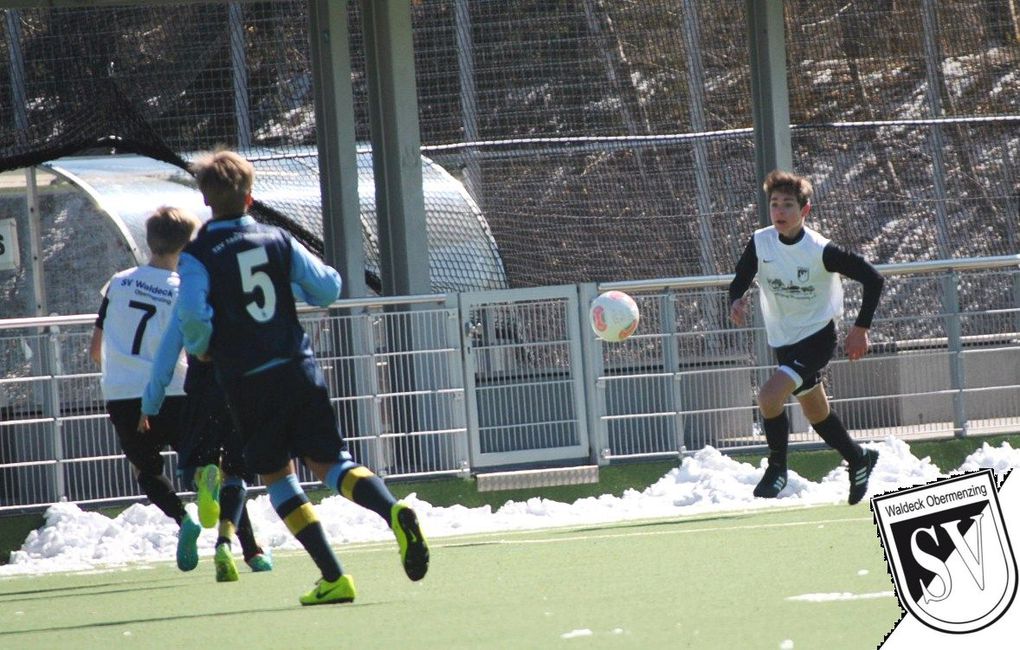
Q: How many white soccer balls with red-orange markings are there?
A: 1